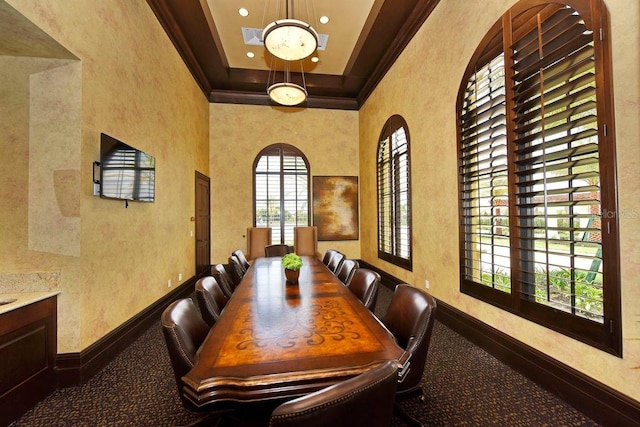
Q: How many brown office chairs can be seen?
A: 12